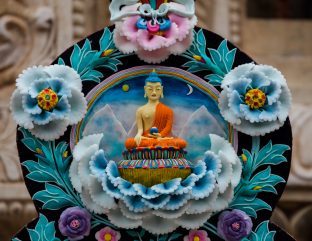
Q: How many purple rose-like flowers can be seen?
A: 2